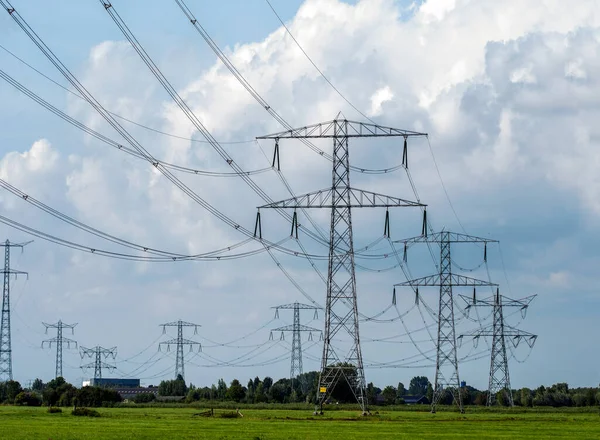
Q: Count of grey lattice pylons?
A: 8